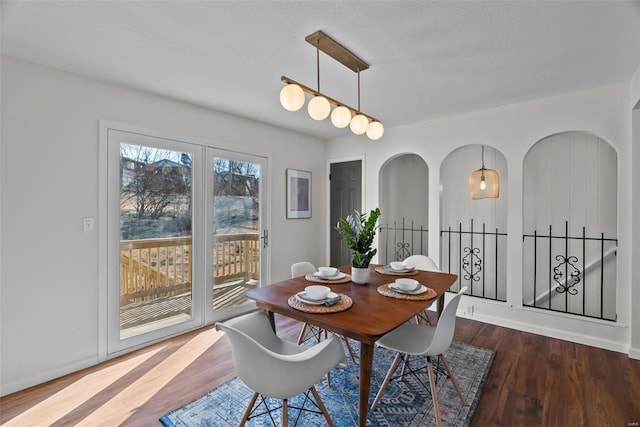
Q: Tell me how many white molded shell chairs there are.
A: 4